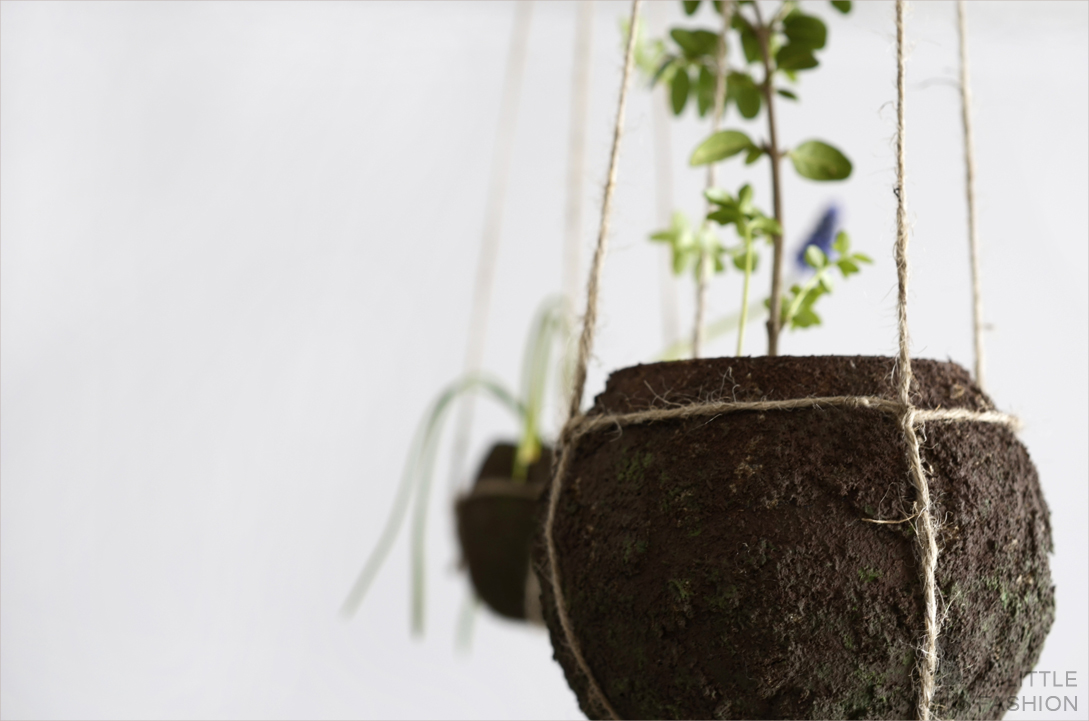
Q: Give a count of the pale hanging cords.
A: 7